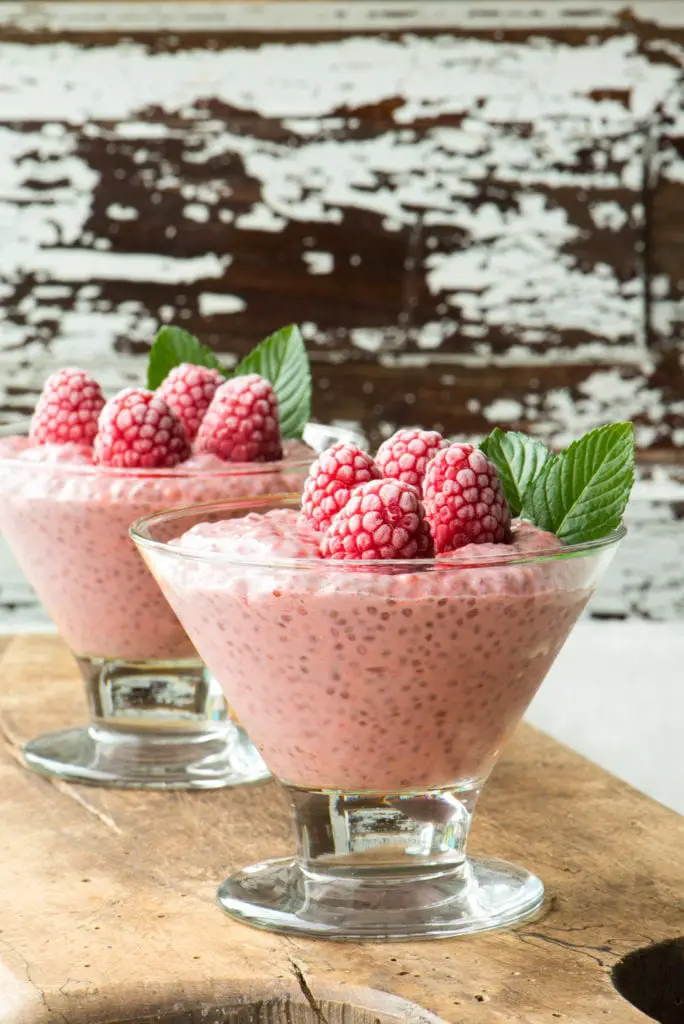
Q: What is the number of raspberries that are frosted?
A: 8